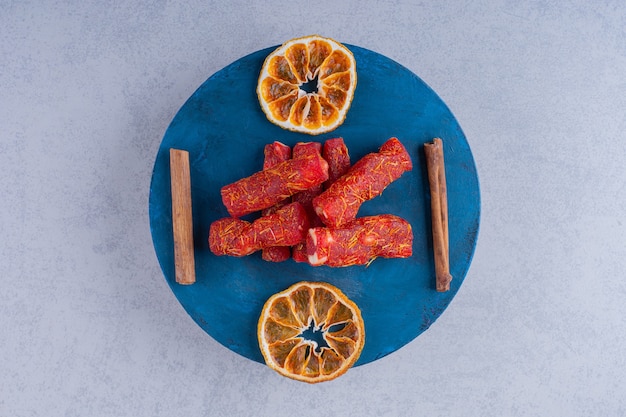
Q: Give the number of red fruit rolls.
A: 7